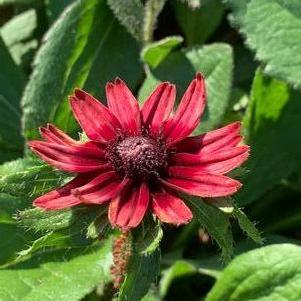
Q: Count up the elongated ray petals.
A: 13